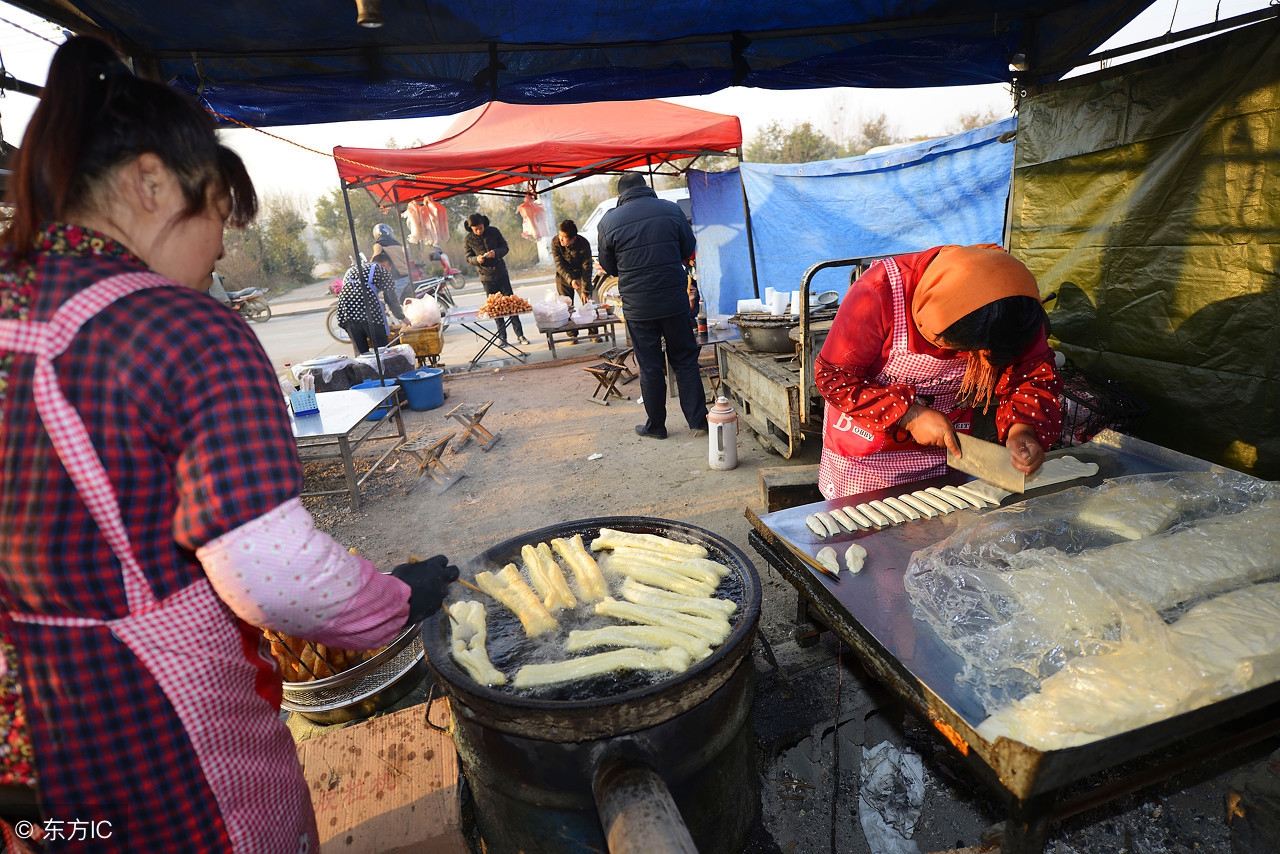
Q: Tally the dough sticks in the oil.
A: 11